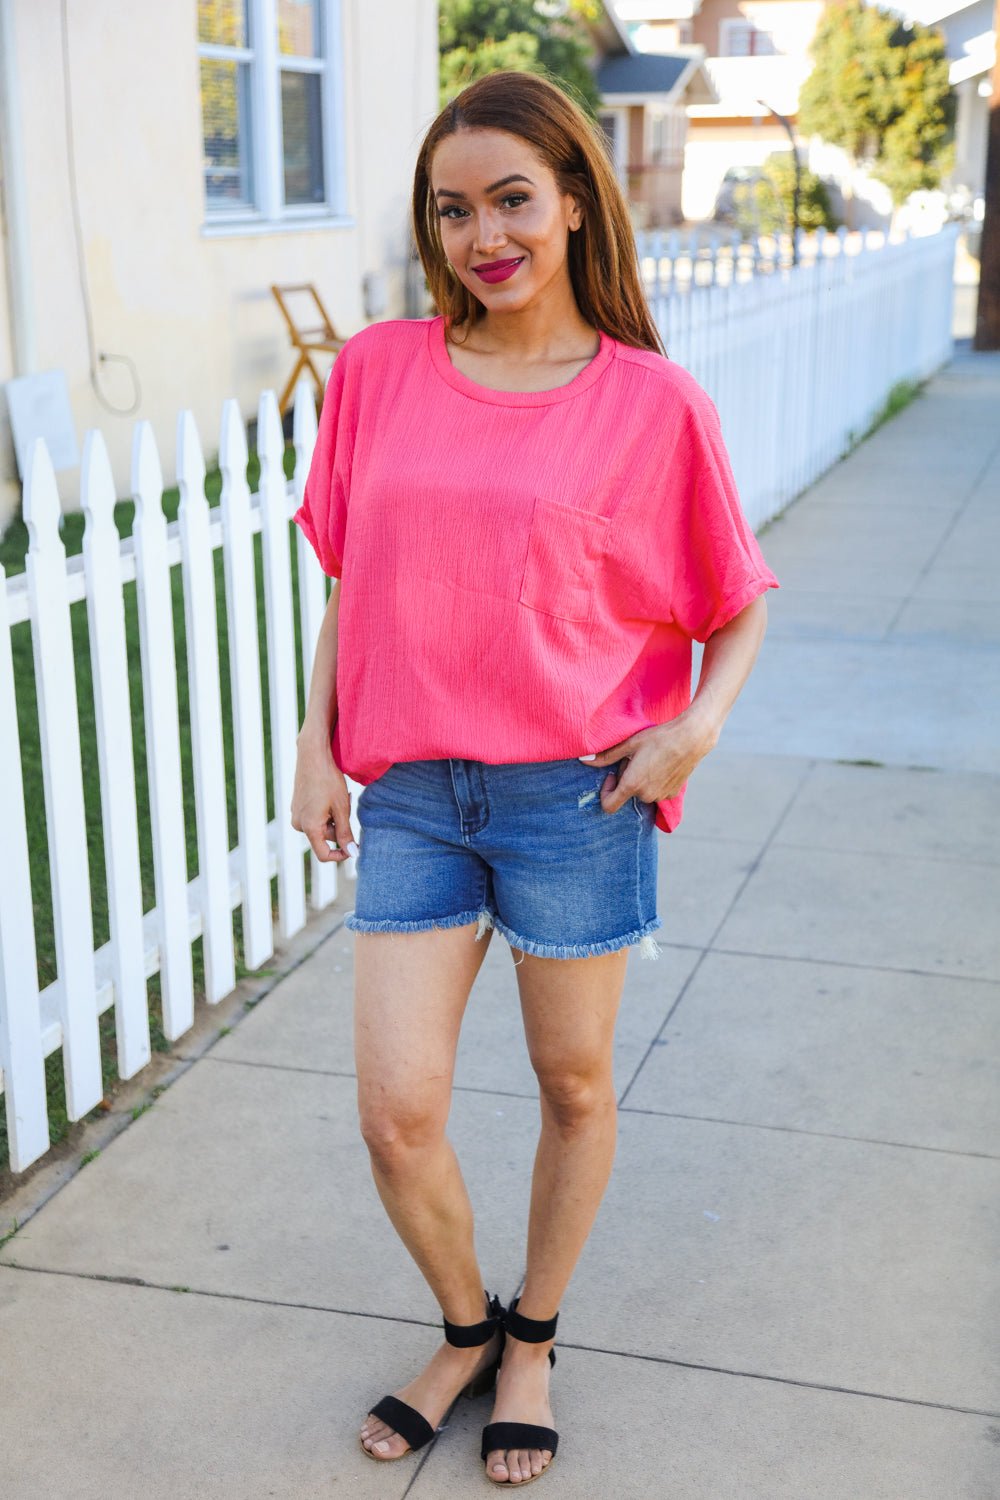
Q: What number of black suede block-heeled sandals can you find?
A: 2